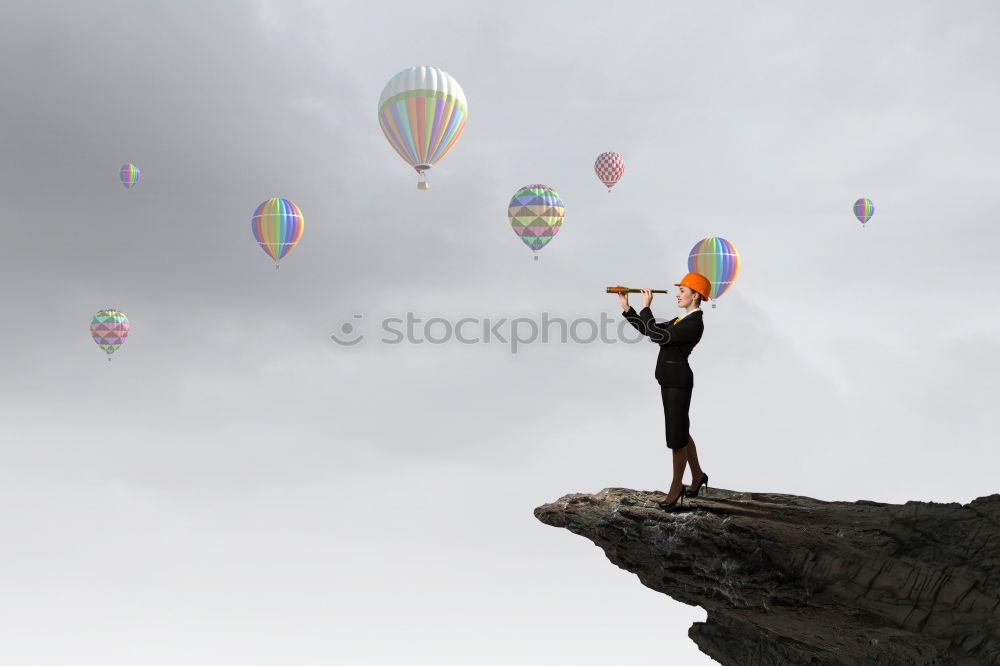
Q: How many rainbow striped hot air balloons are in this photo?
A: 5